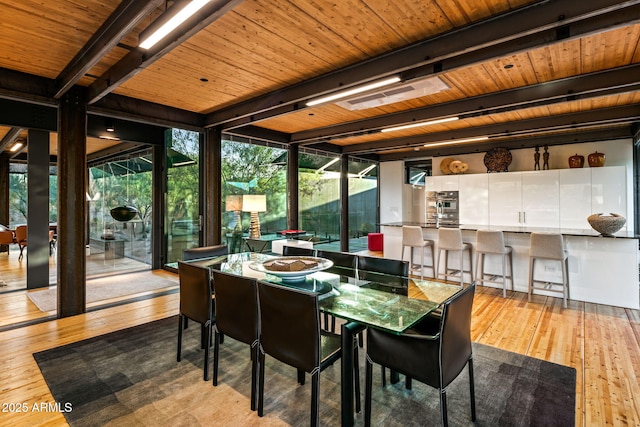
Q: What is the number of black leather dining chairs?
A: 8